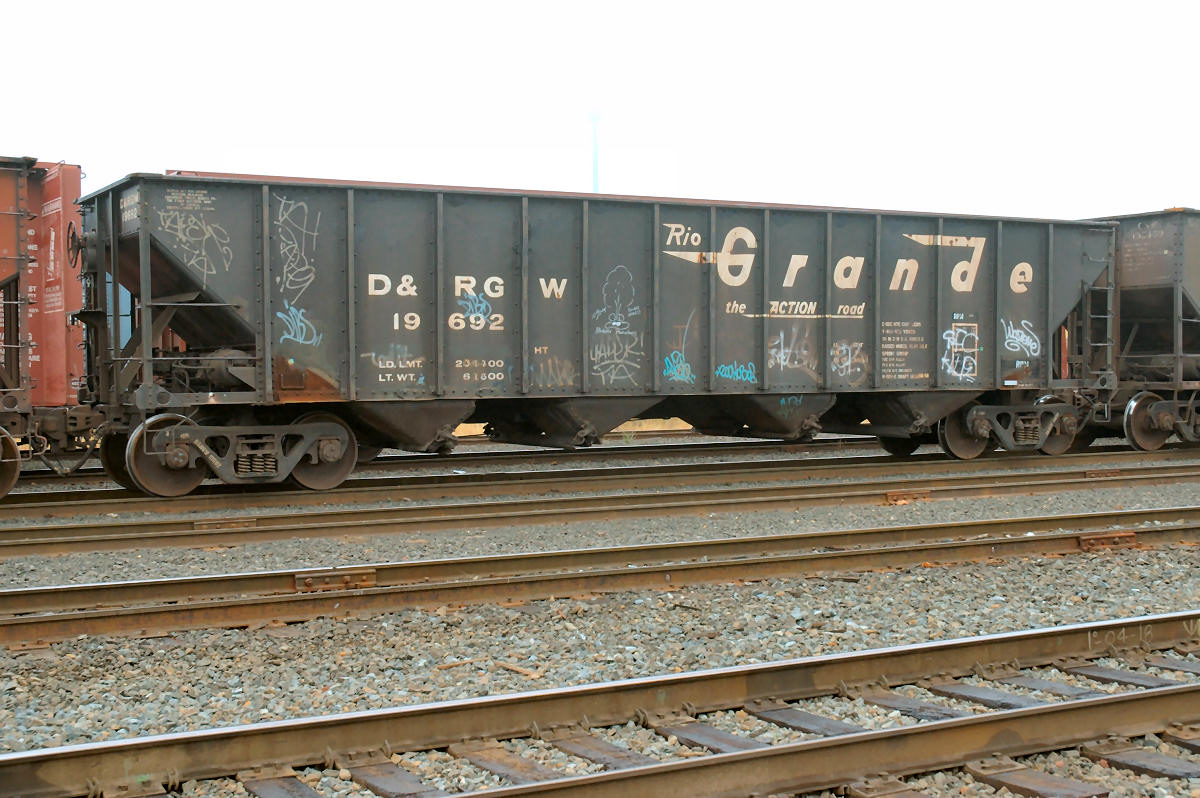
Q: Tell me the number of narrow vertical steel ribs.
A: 13